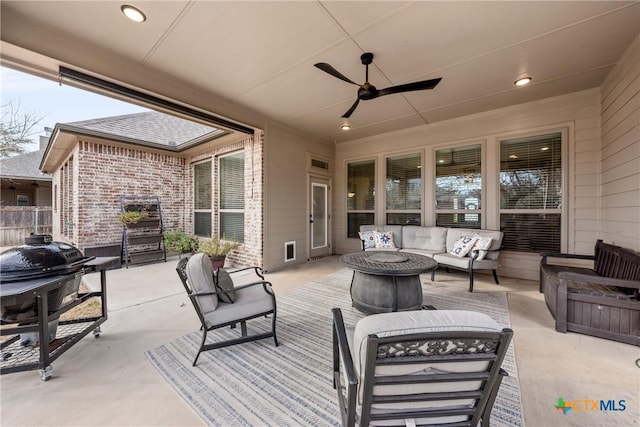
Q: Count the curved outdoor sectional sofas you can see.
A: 1